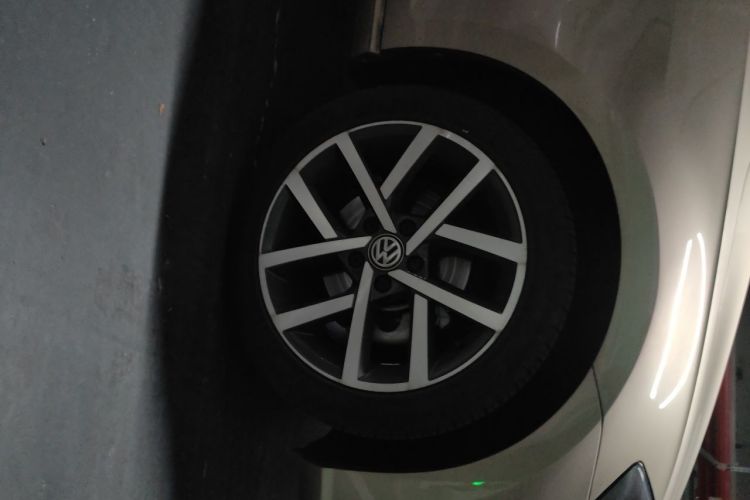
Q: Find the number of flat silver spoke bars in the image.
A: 10